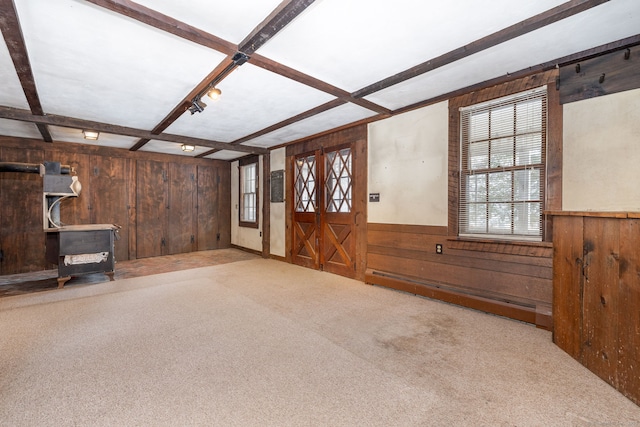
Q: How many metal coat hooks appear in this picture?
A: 3